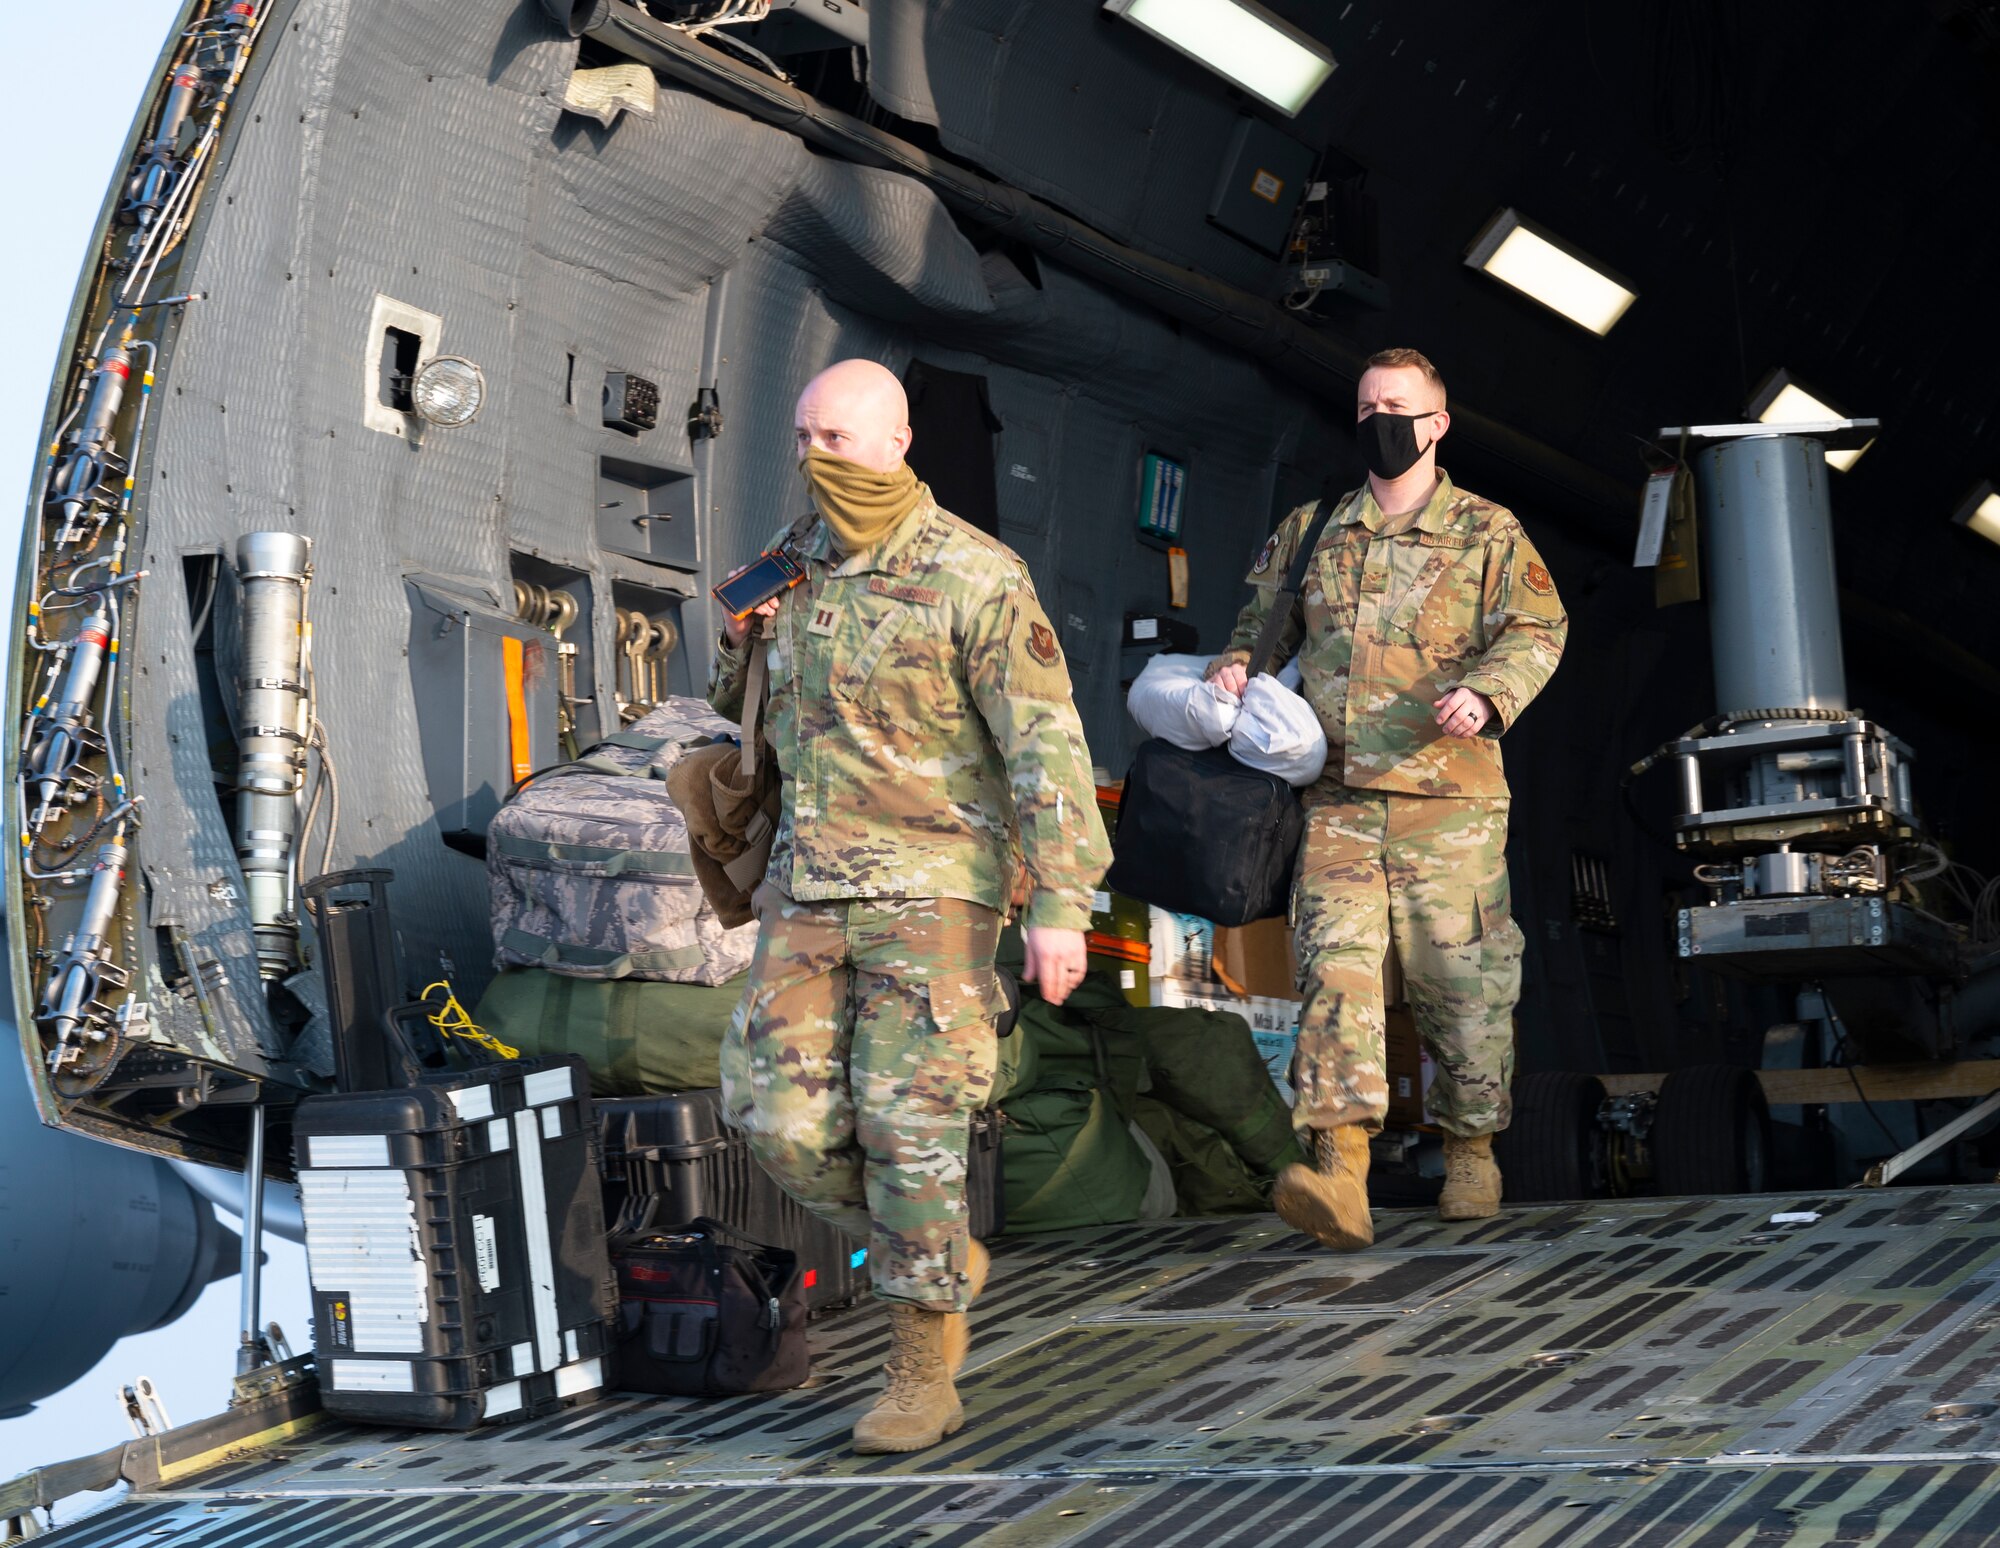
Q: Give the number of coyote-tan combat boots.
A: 4